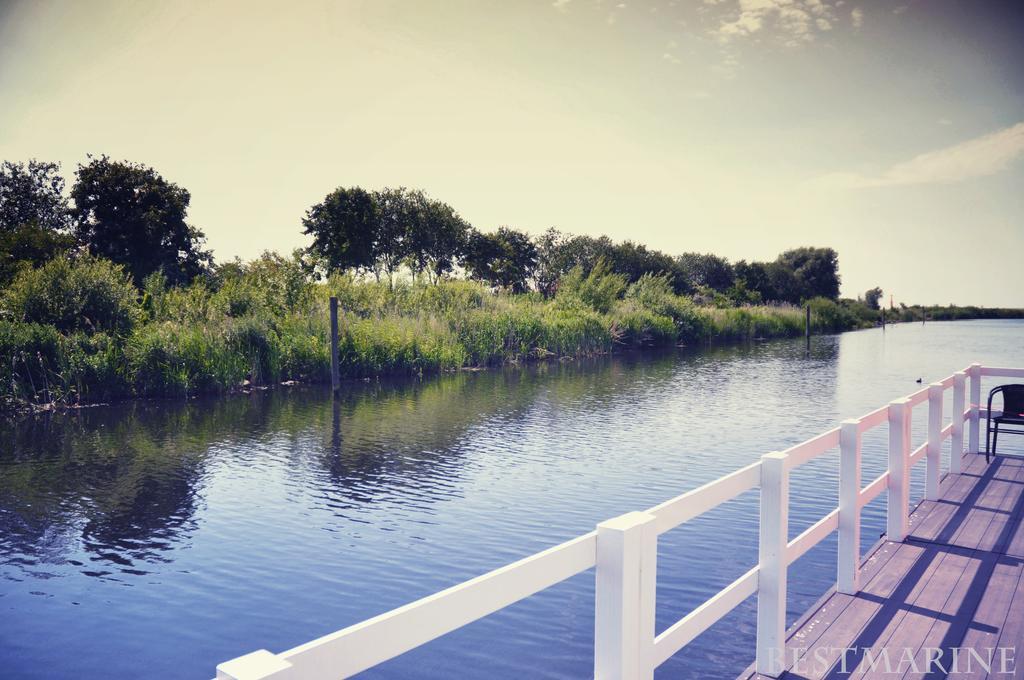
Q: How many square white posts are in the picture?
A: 8